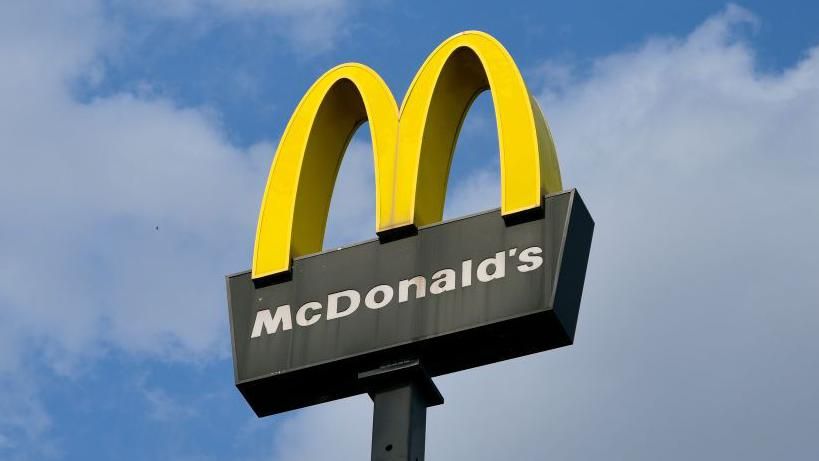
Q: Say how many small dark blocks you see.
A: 3